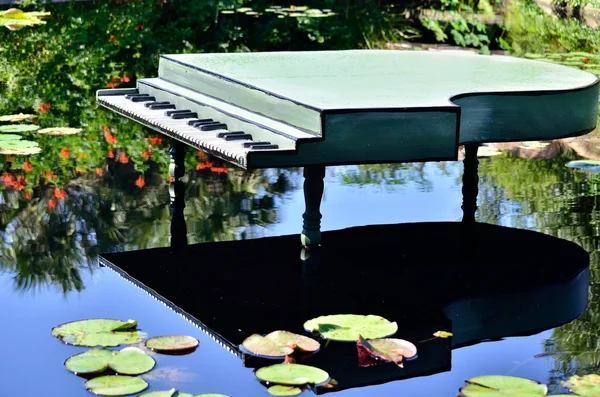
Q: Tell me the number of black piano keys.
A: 13